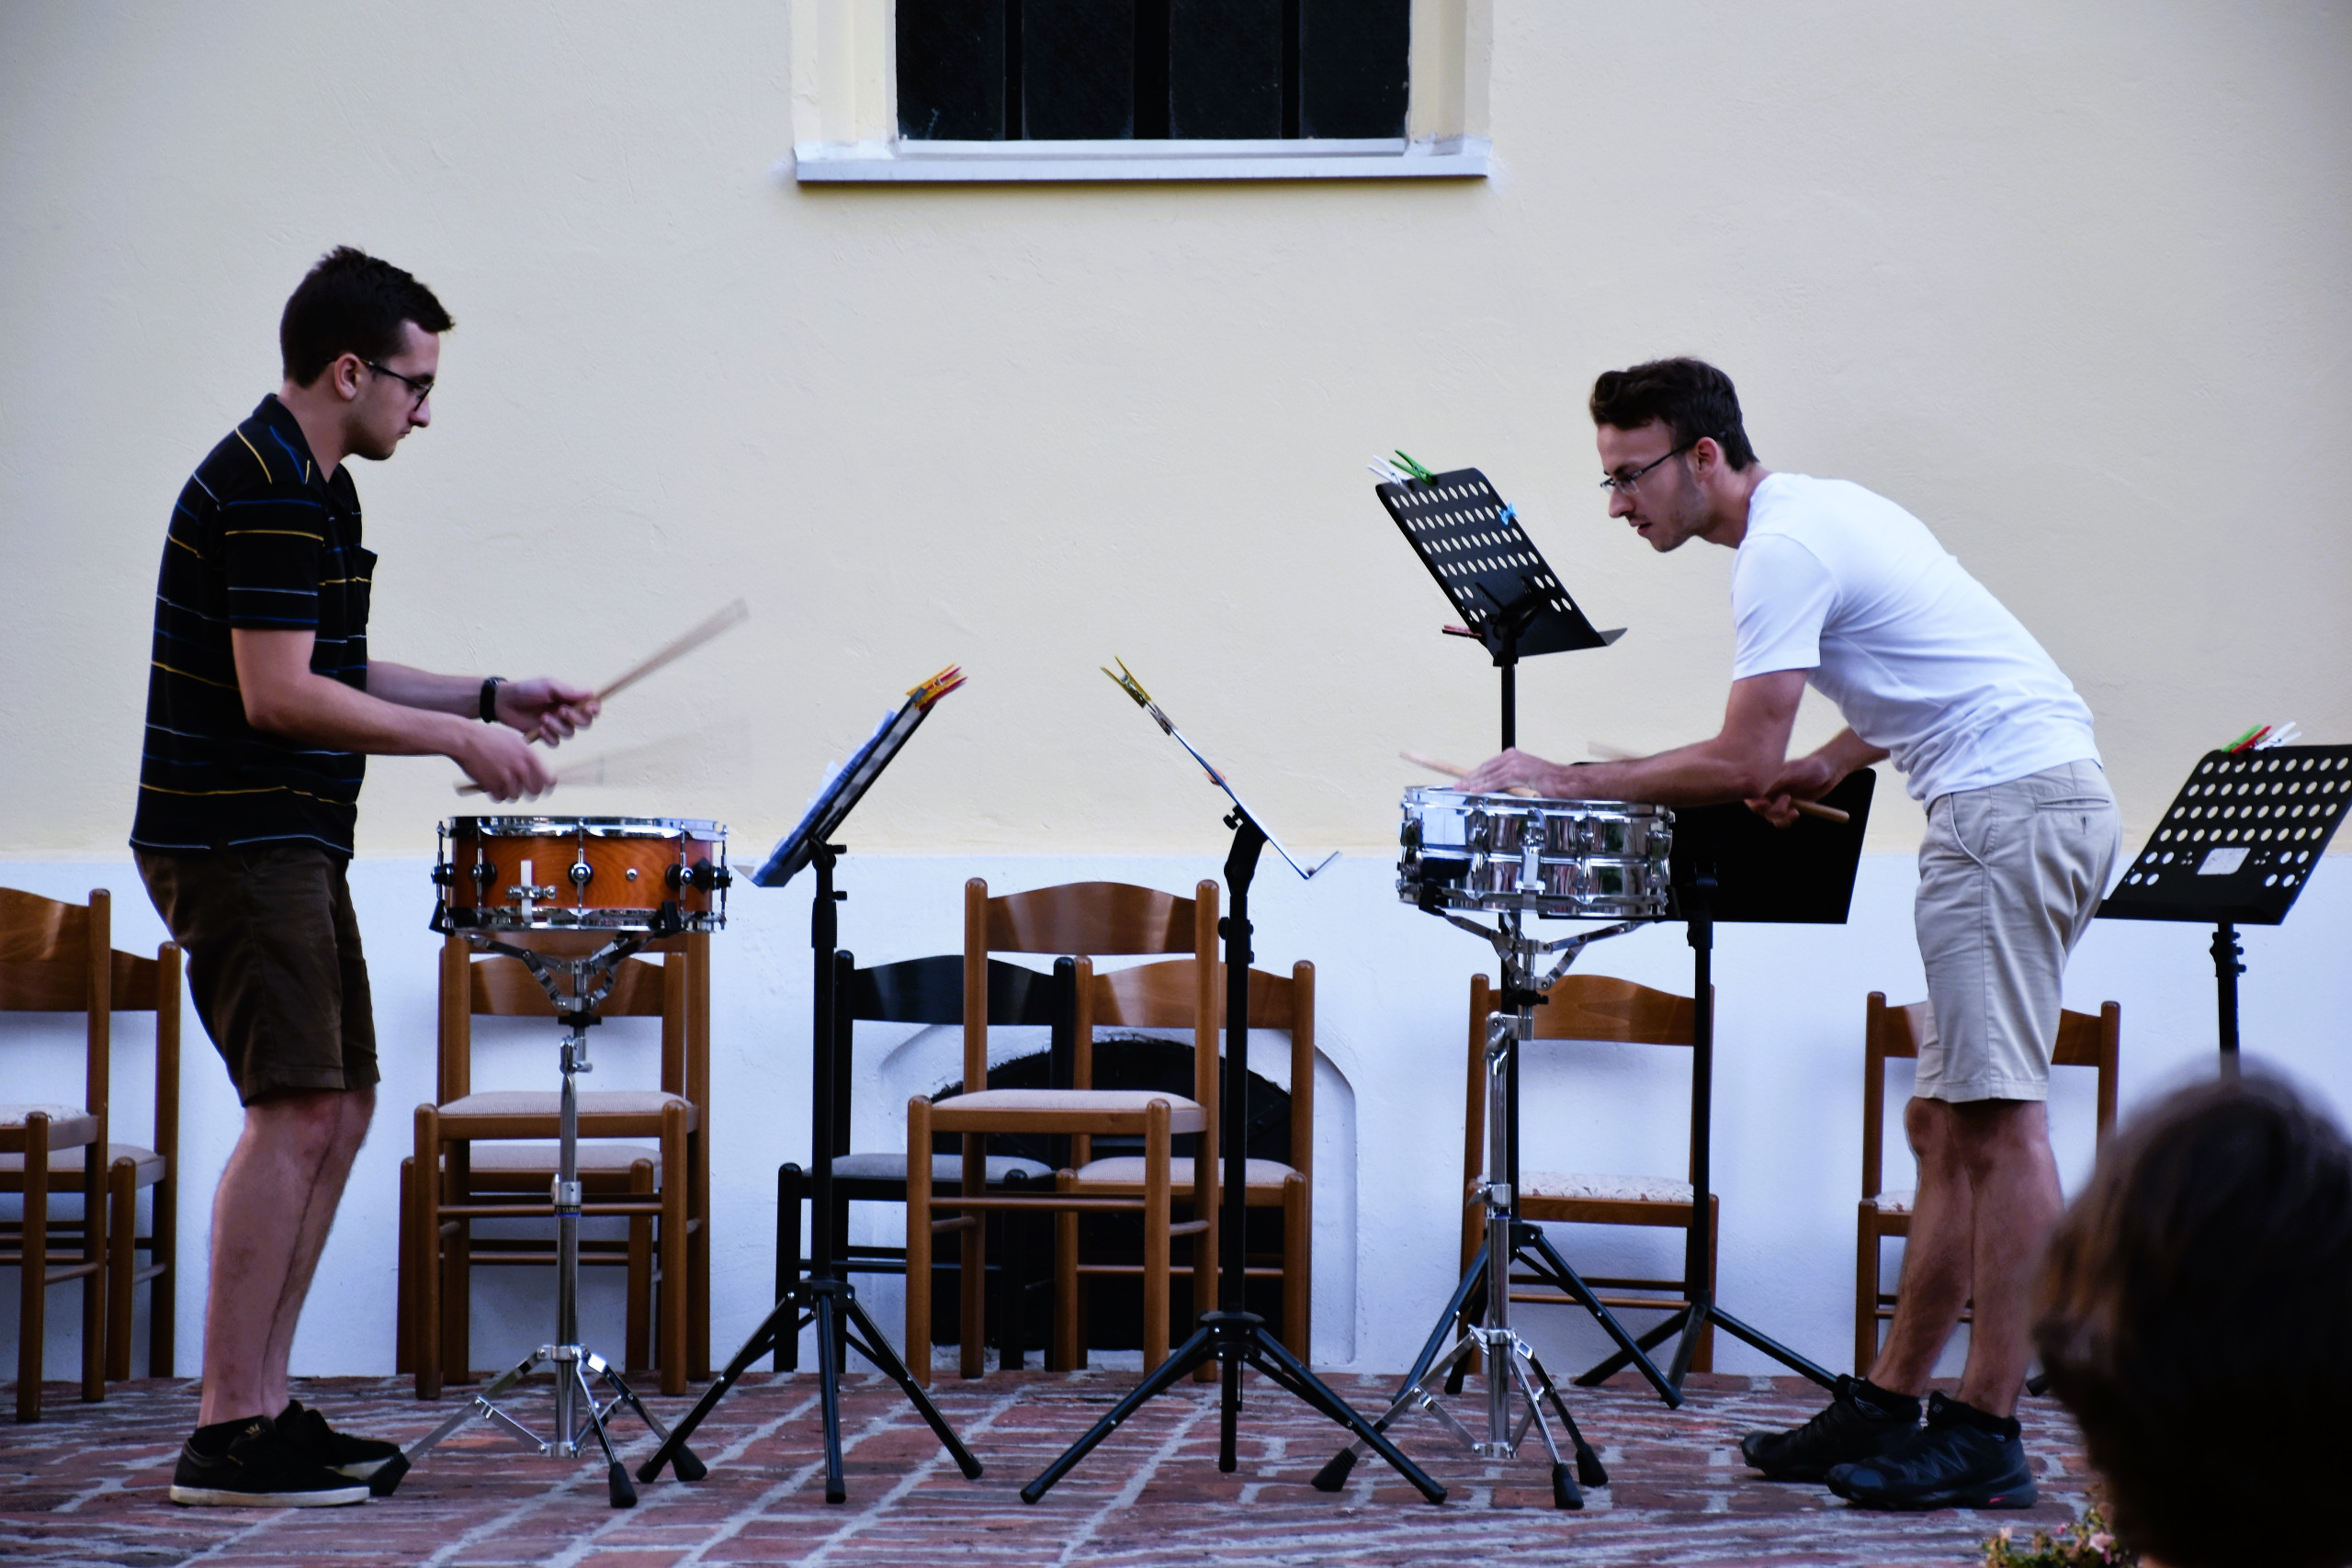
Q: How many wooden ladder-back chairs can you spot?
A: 9